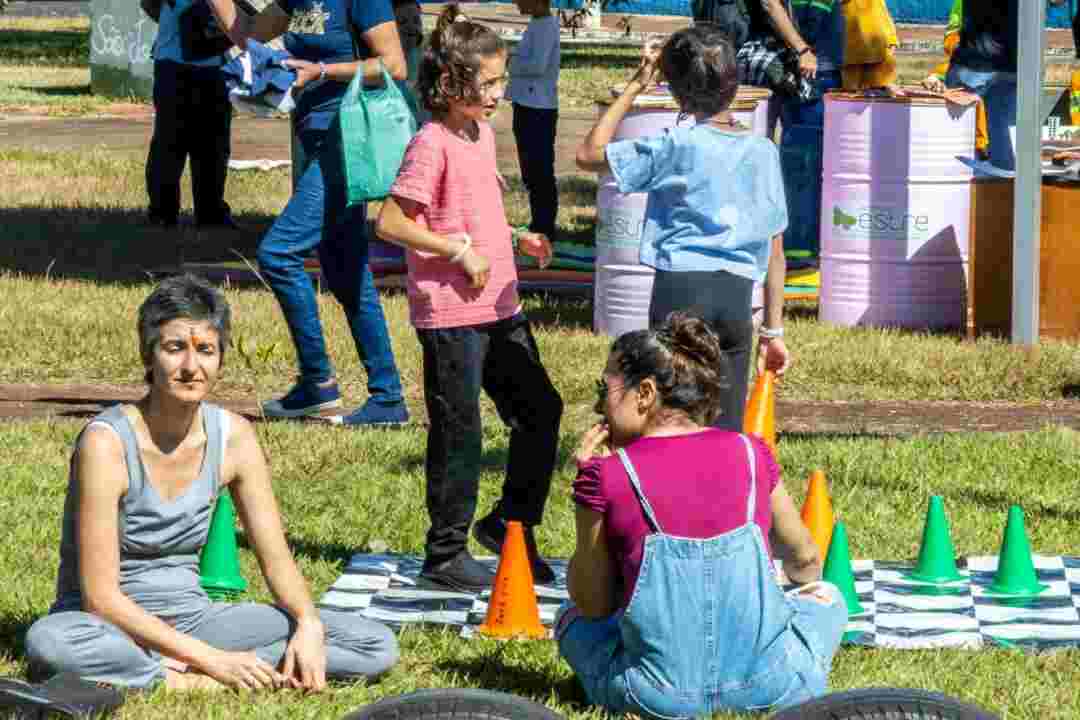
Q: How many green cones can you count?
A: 4